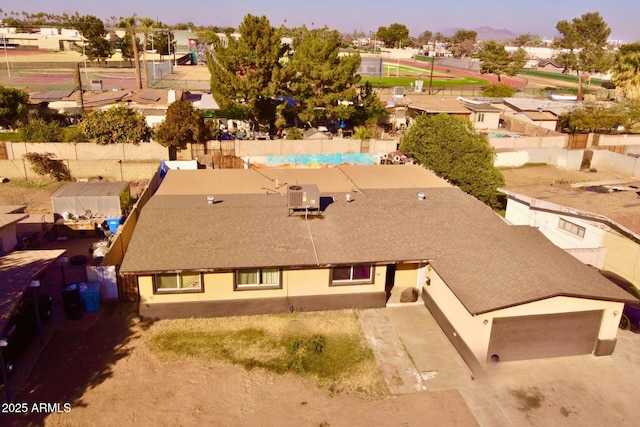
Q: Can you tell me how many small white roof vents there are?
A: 3